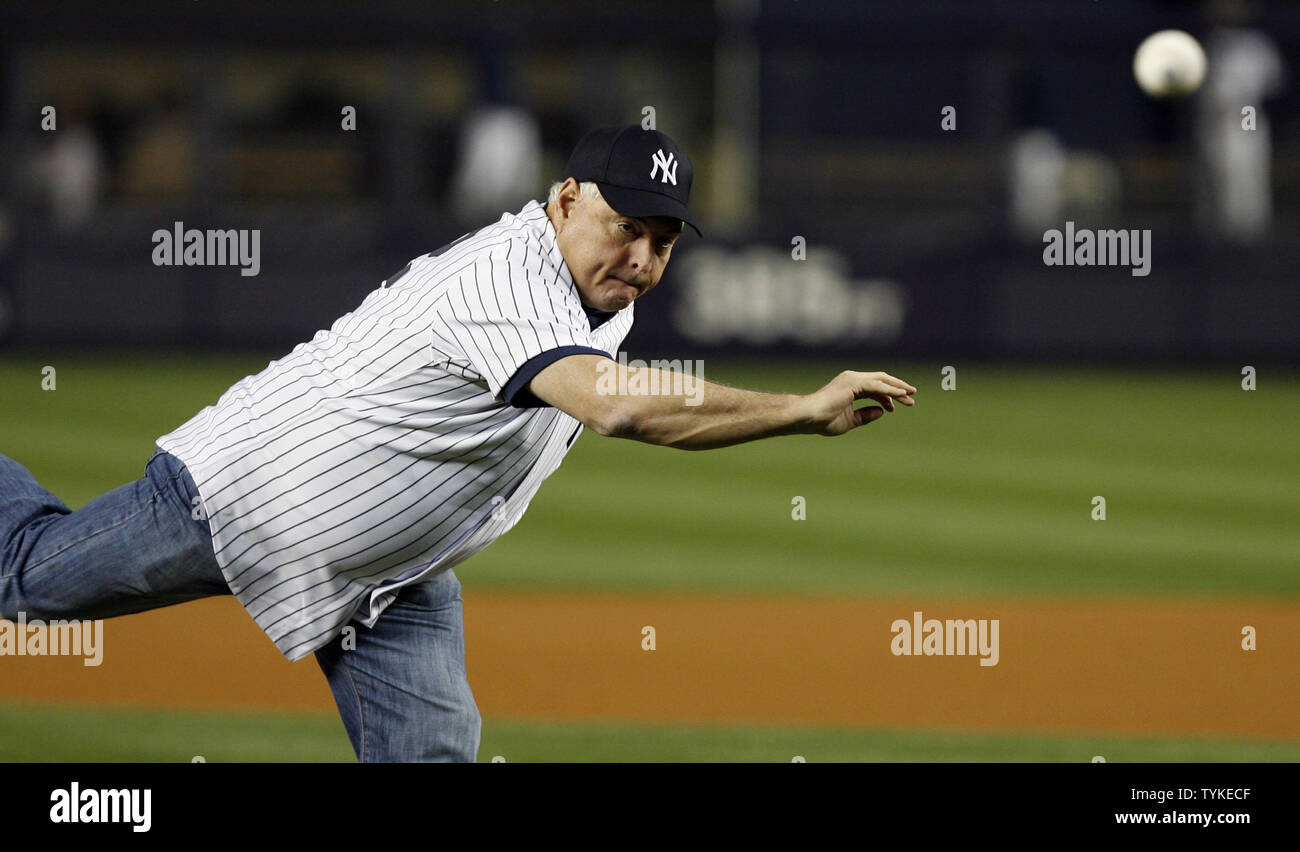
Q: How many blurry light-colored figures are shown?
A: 4